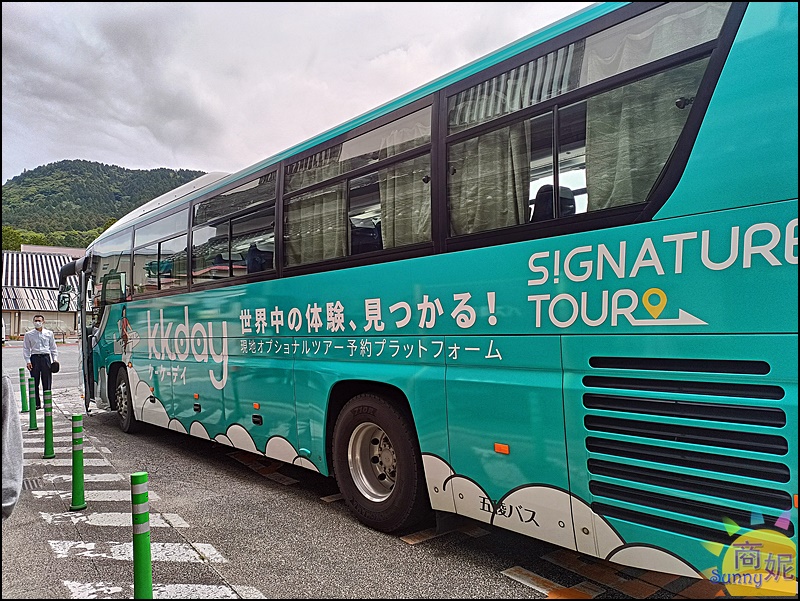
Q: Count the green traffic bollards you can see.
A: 5